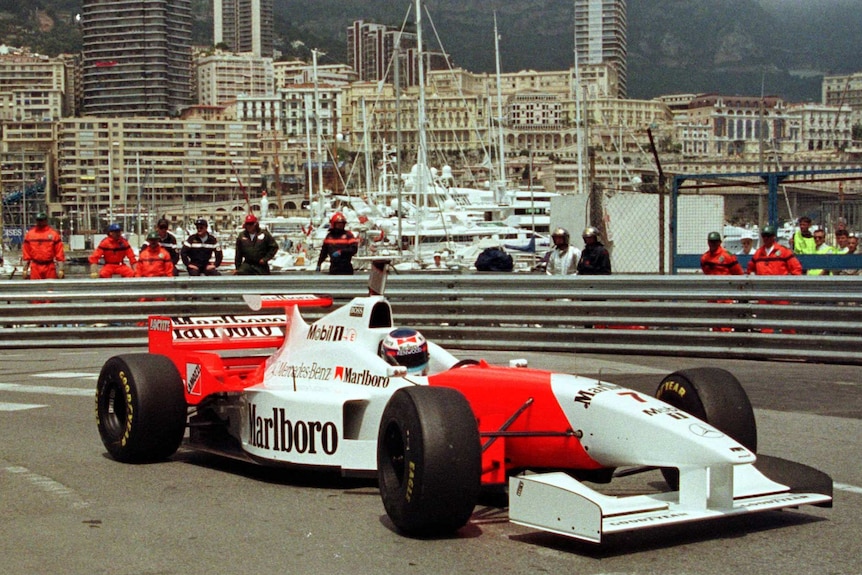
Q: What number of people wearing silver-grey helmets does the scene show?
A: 2